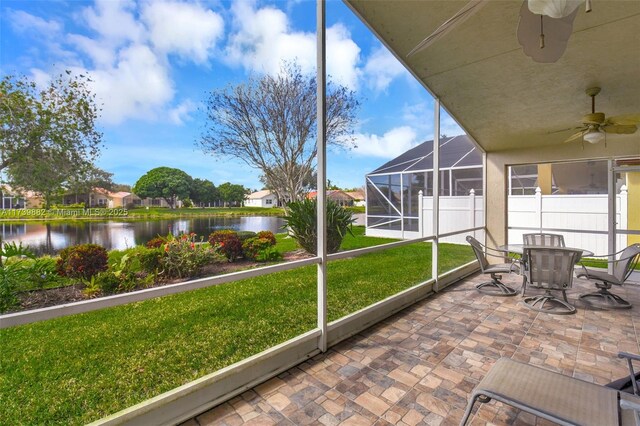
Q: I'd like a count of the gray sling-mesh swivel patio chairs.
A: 4